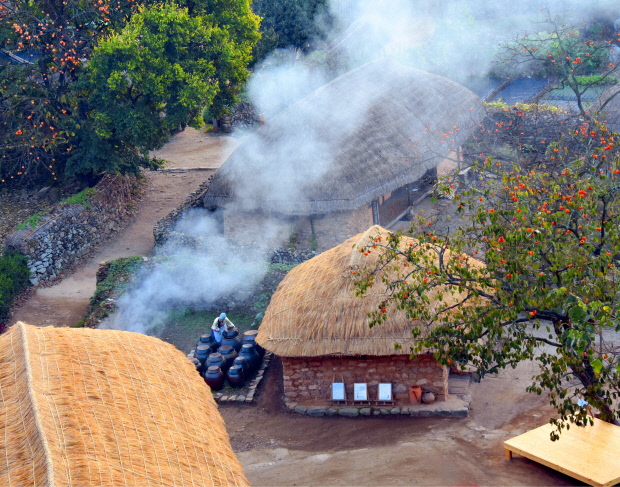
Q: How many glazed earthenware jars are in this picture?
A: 11